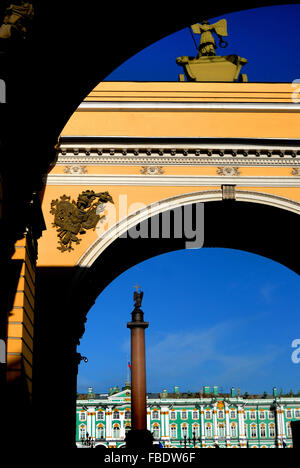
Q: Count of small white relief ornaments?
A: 4